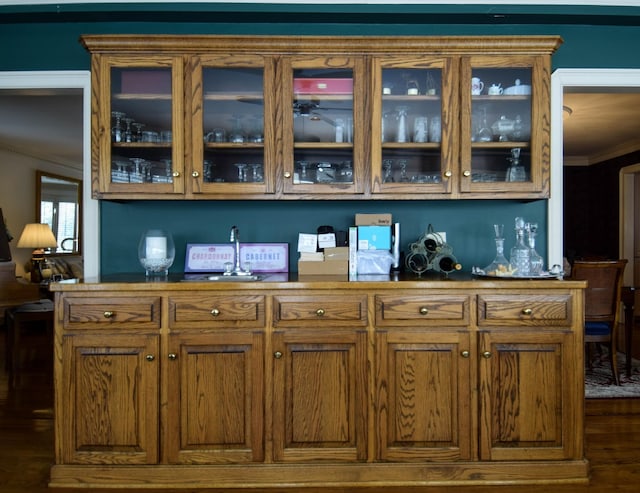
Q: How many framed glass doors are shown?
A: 5